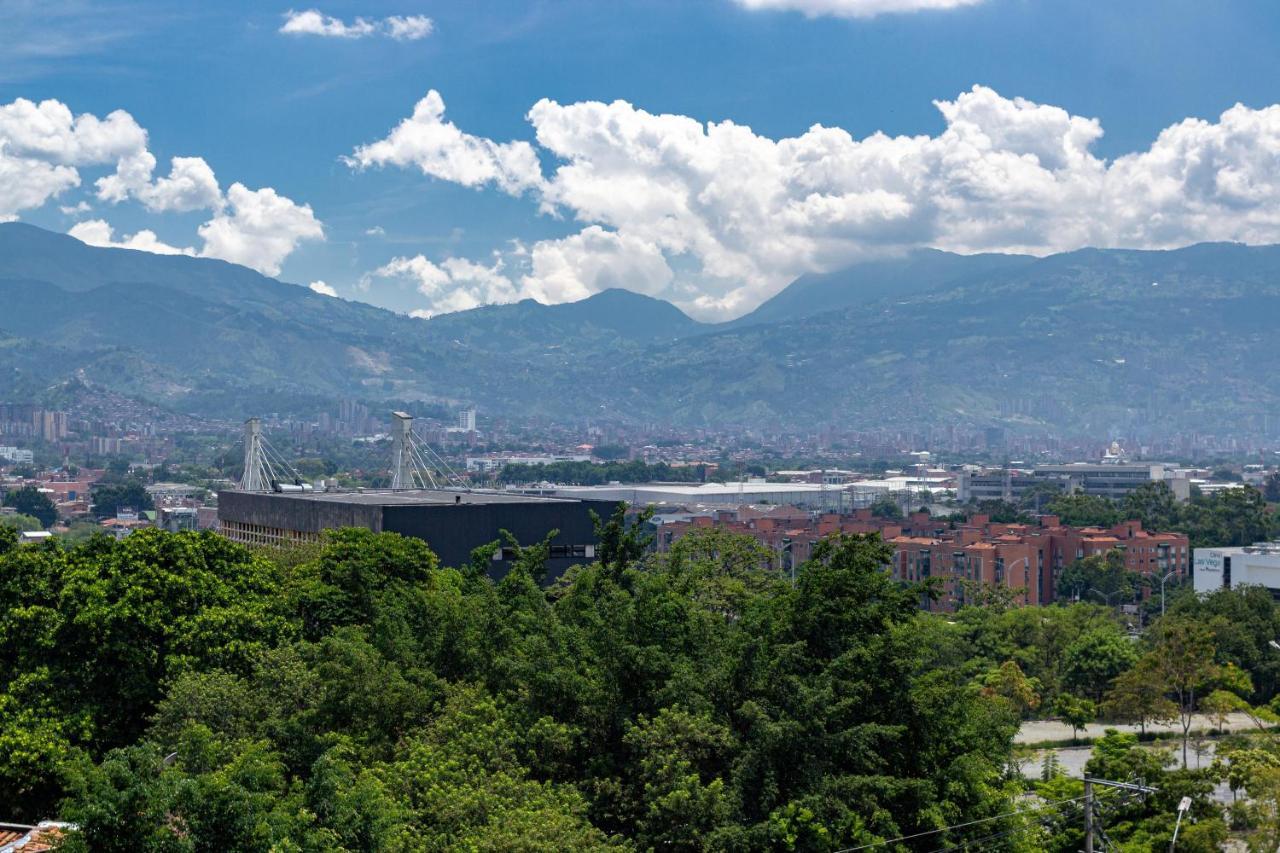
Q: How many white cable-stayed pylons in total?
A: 2